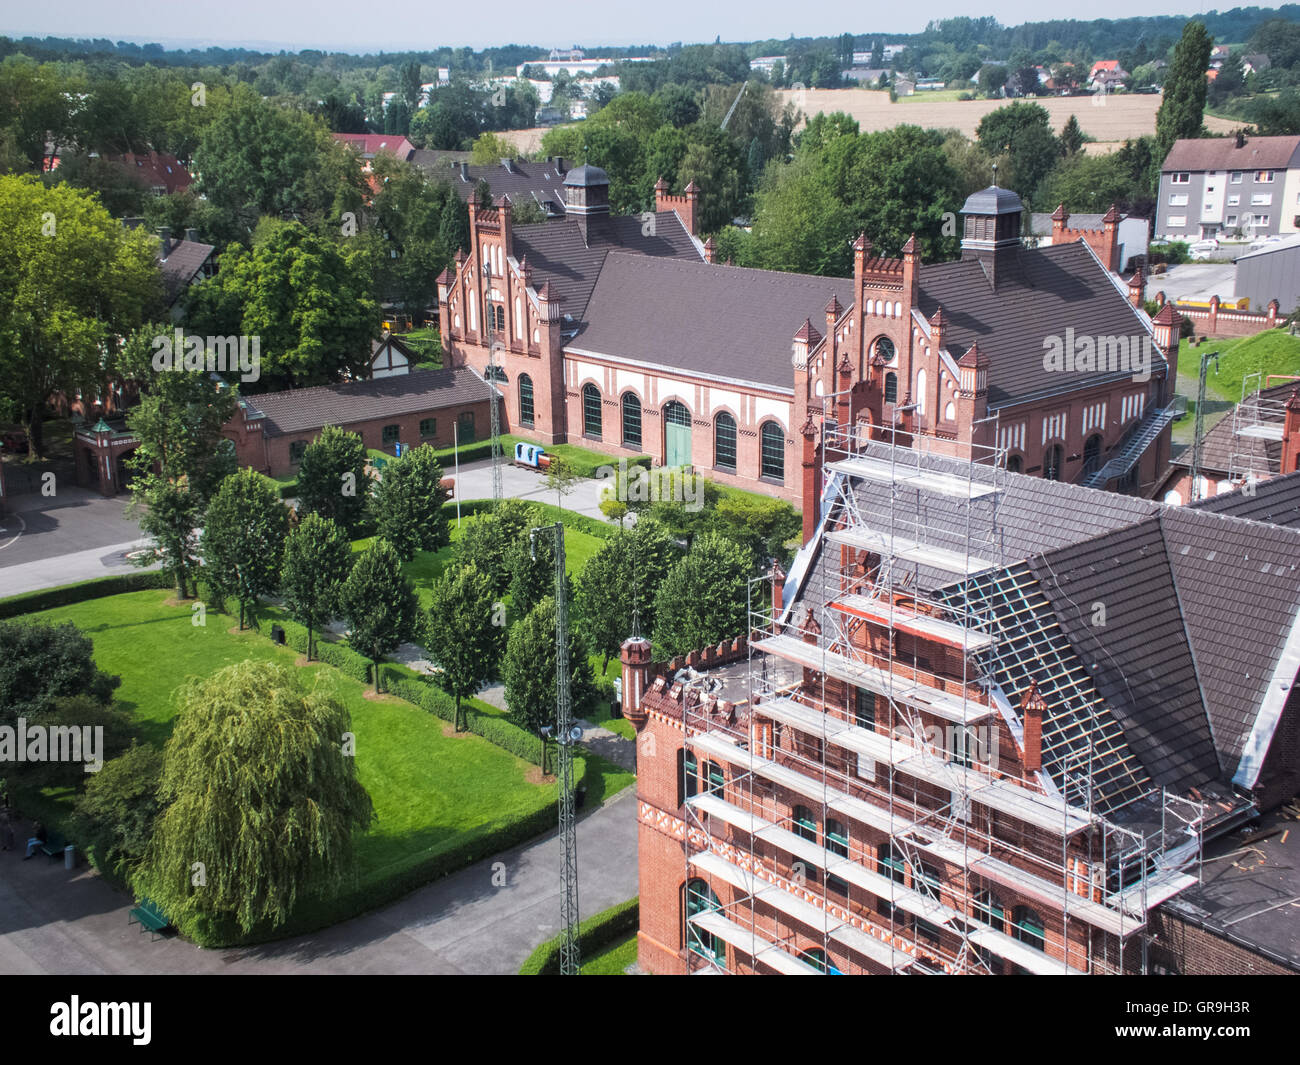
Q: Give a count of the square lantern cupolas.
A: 2